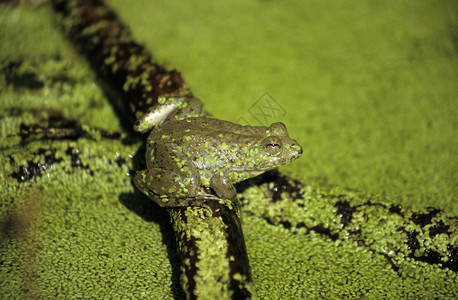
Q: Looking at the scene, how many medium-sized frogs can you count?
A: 1